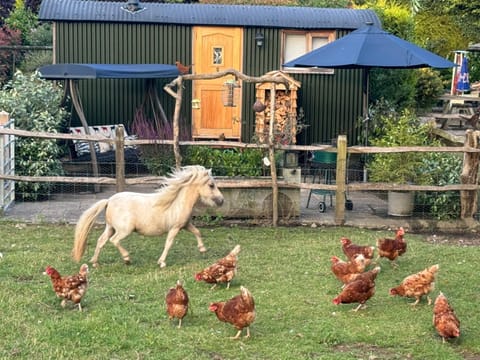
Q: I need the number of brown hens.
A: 10